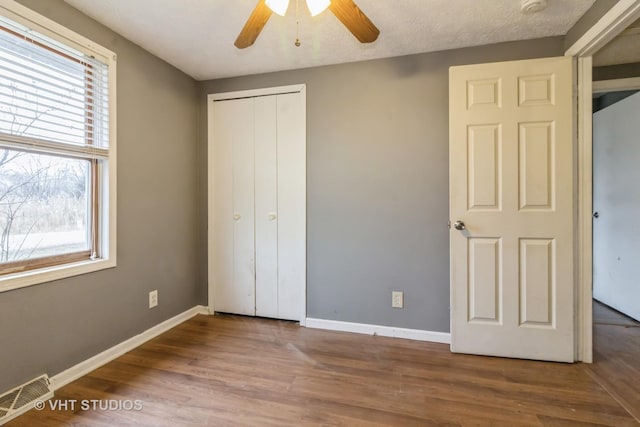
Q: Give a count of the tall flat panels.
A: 4